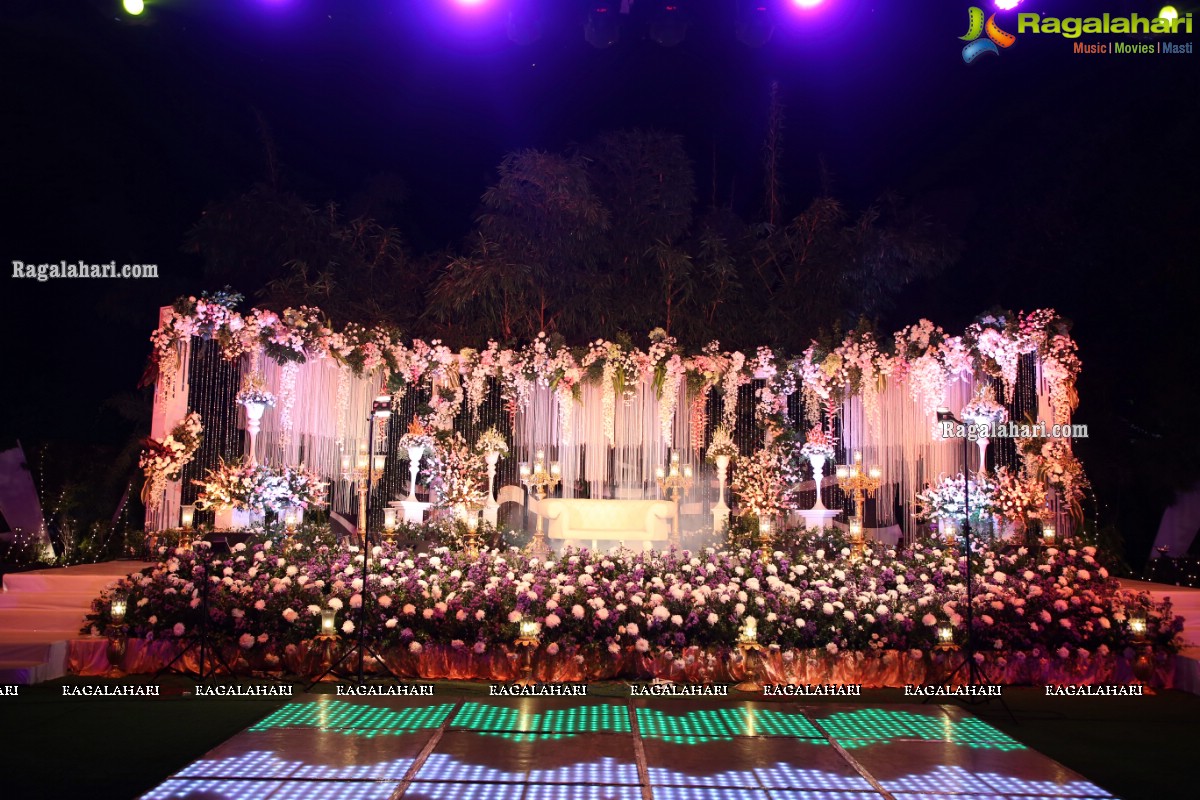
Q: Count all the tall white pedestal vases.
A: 6